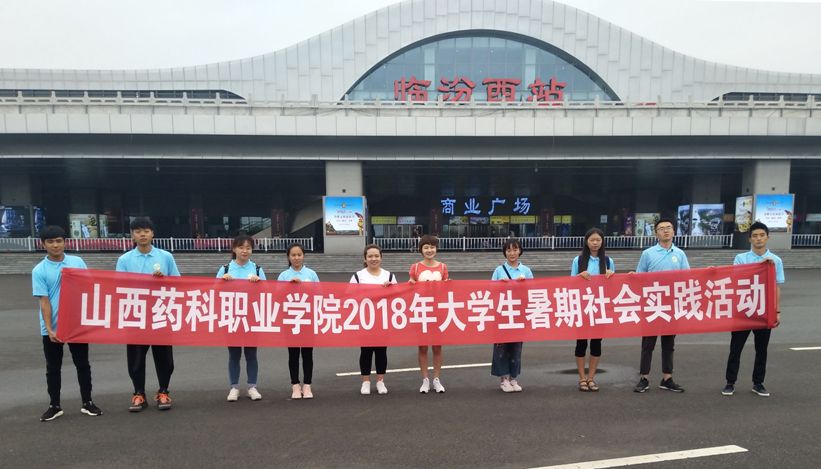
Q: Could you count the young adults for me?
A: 10